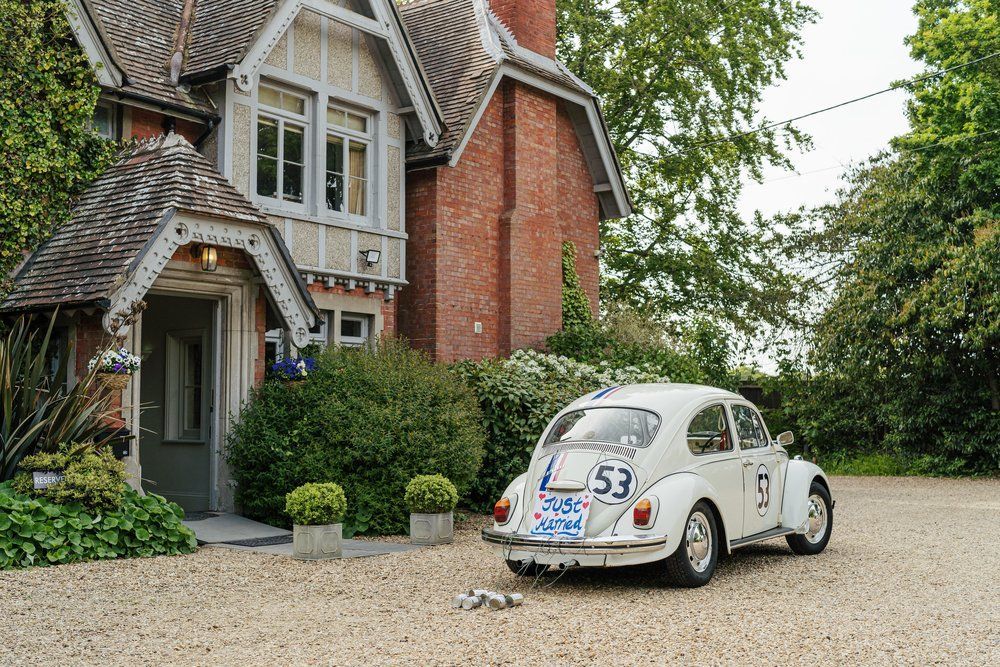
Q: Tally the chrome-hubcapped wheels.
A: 2